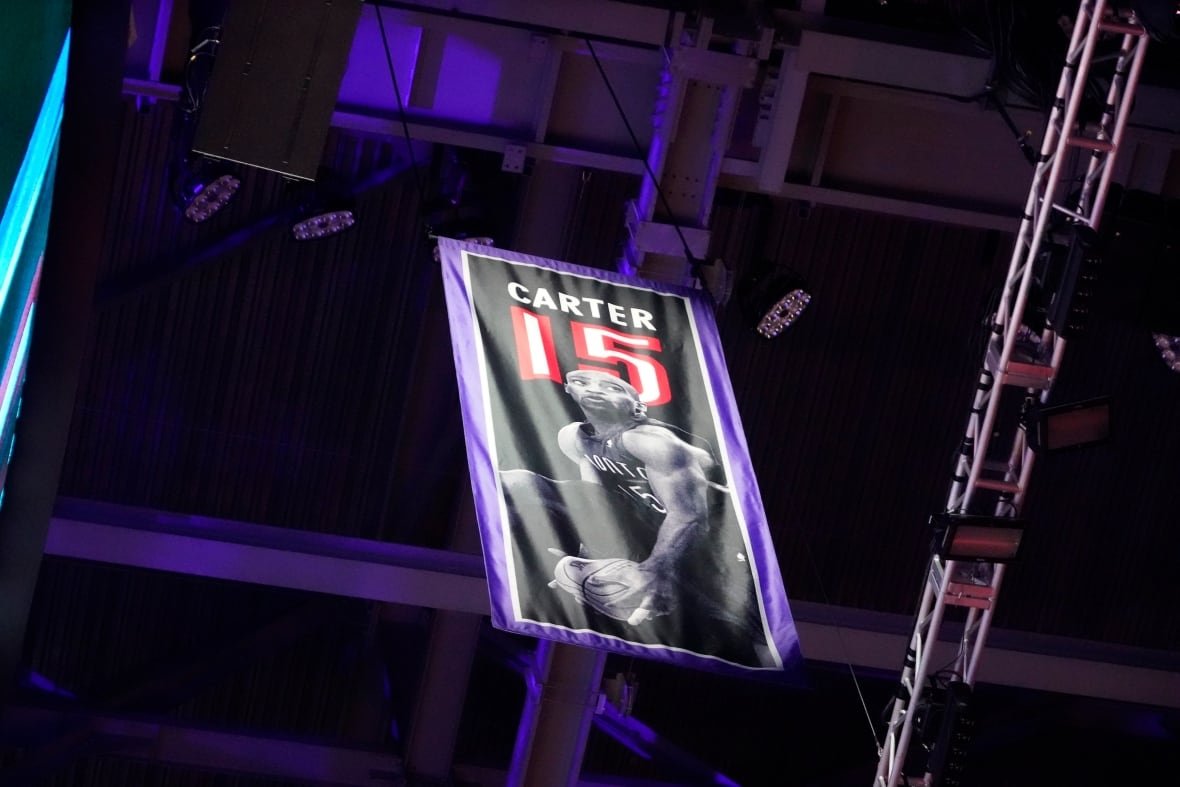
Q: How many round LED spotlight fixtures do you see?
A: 5